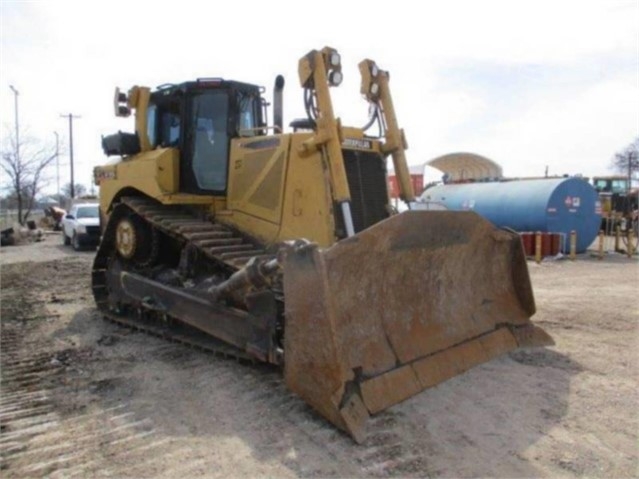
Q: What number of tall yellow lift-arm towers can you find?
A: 2